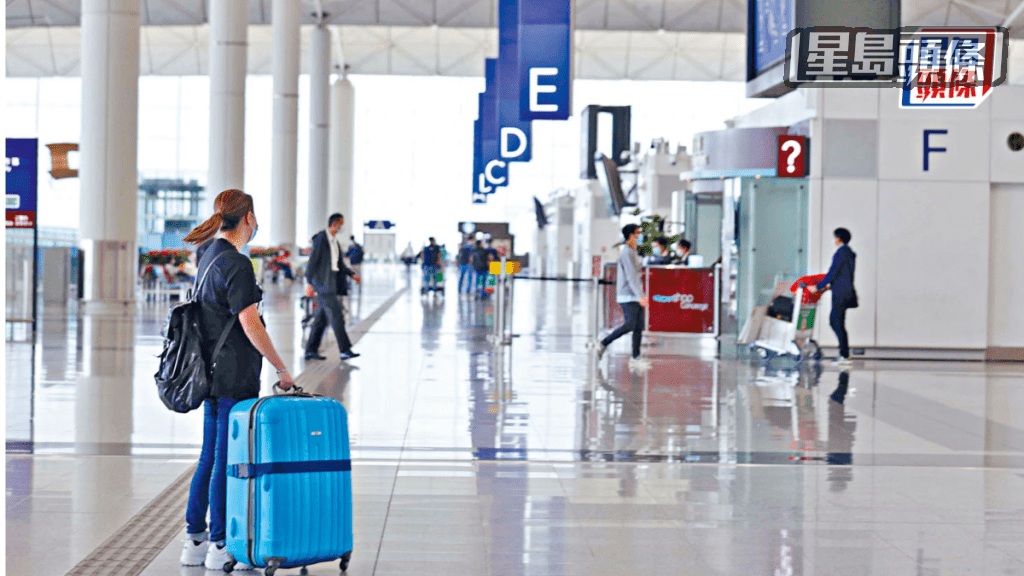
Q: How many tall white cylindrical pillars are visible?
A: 5